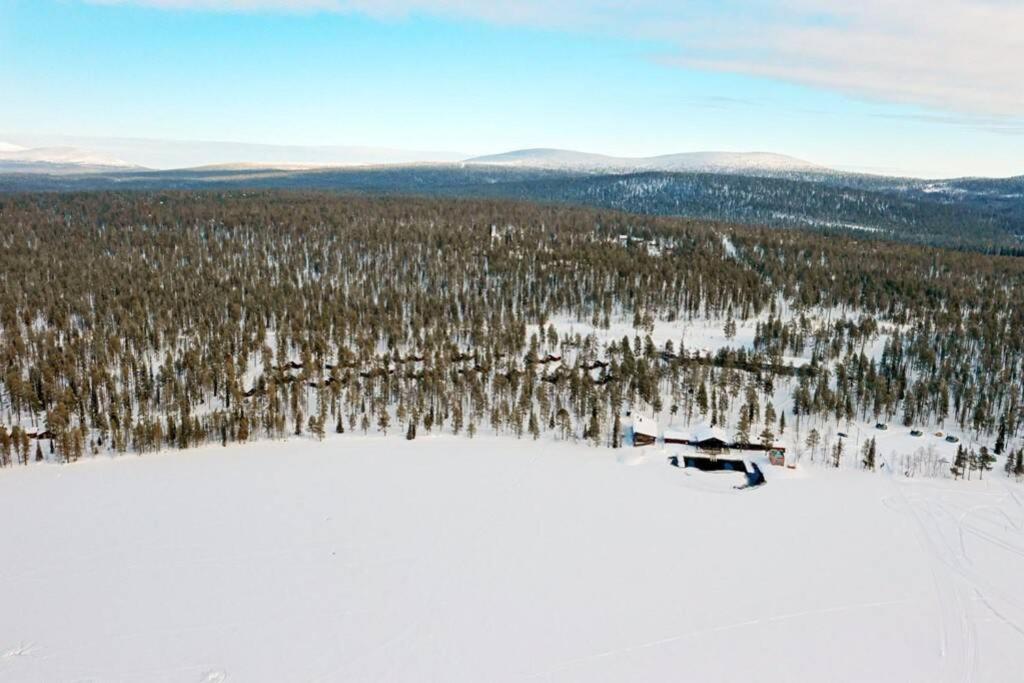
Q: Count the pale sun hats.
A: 0